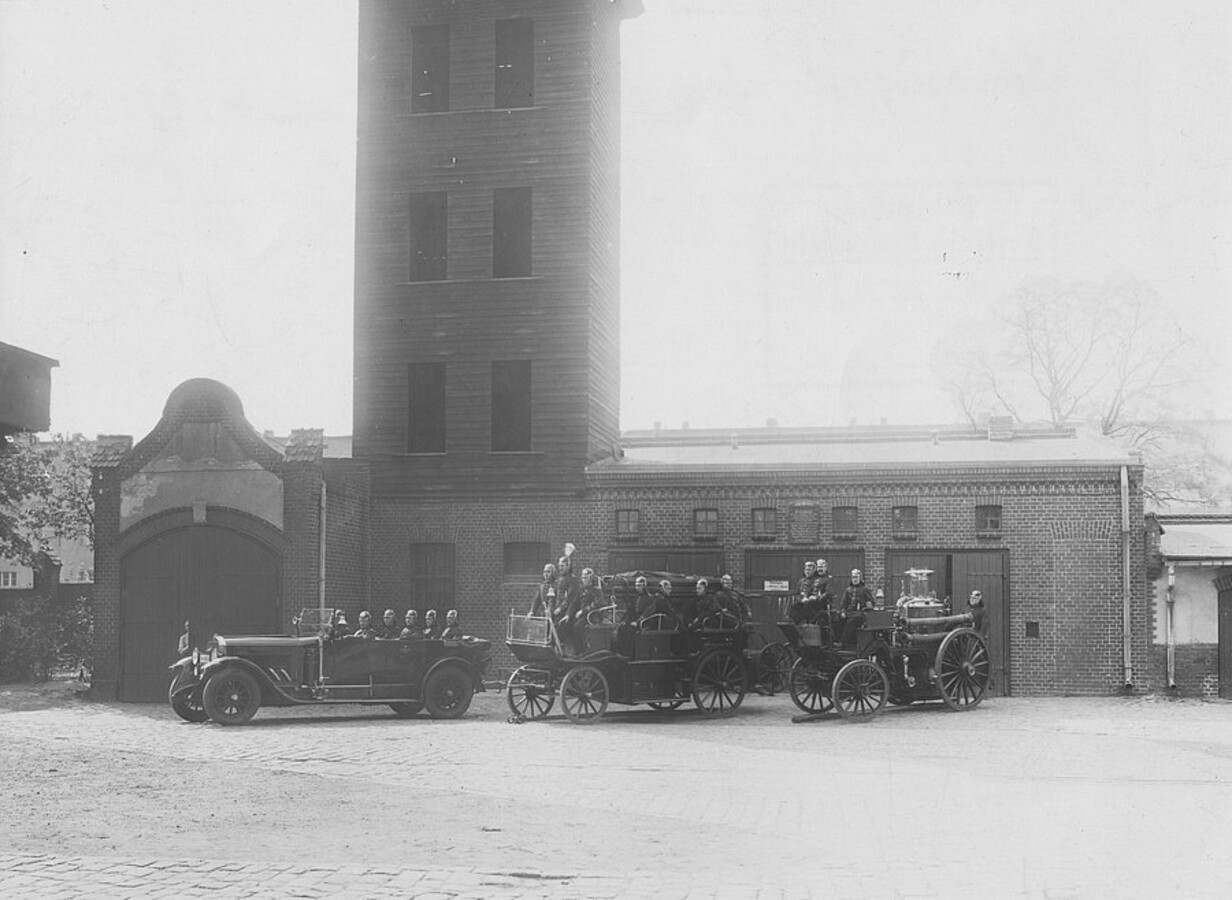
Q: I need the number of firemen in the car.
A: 6